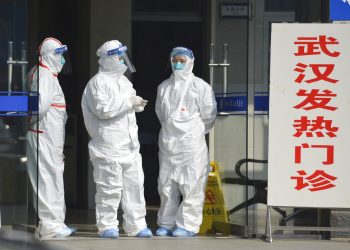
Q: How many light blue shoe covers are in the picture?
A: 5